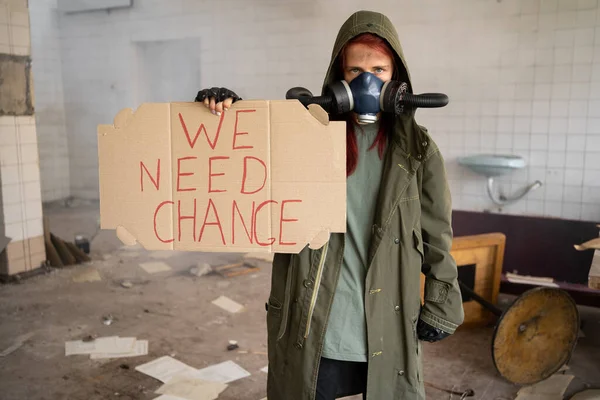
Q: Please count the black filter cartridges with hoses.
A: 2